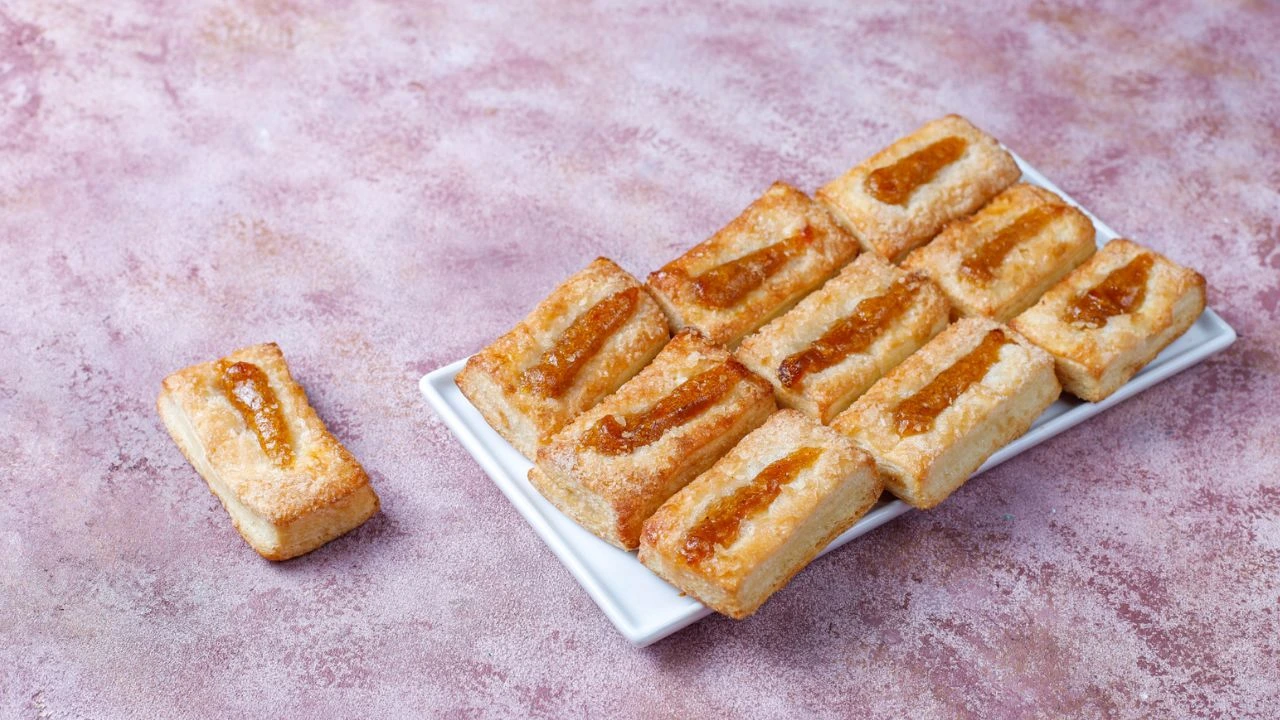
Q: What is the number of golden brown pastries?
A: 10